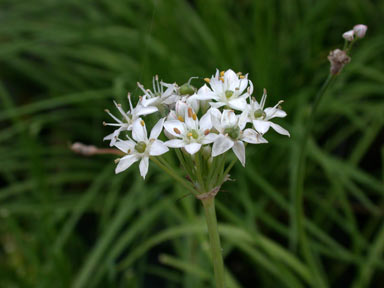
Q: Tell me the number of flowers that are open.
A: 7